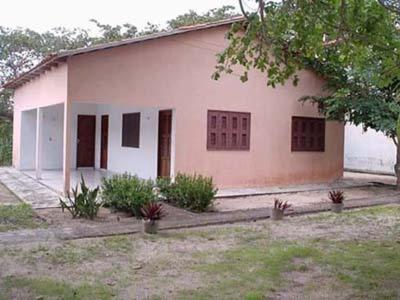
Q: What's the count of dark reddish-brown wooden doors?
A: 3